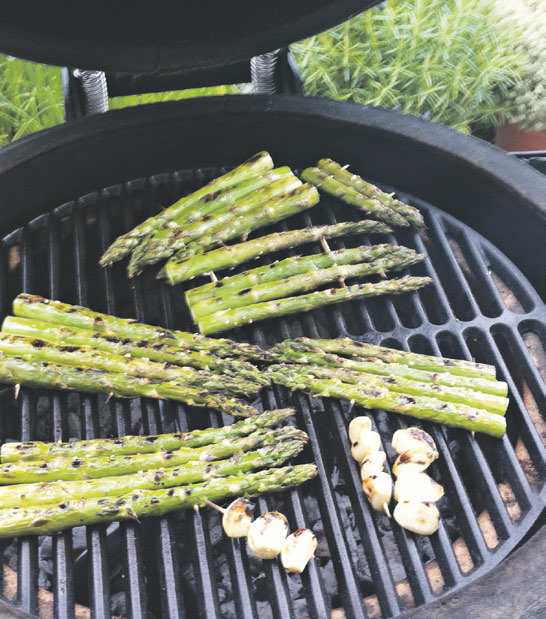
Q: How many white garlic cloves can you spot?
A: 11